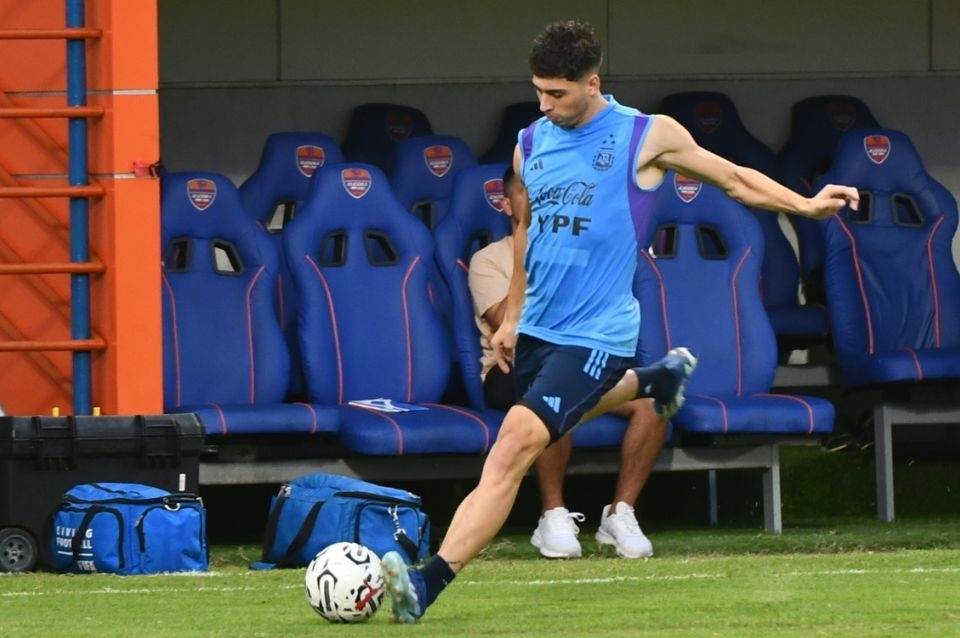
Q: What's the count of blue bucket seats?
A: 11